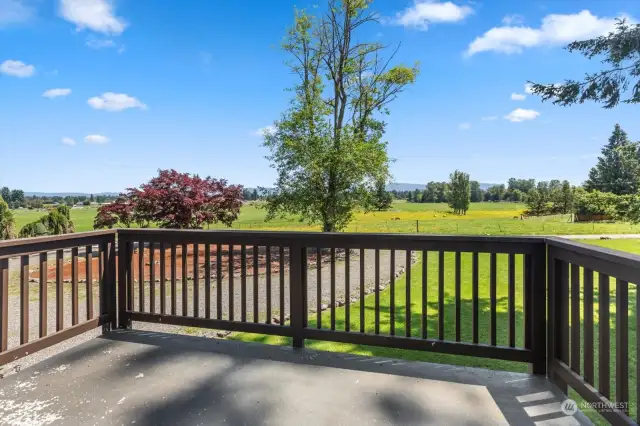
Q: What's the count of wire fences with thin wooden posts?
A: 1